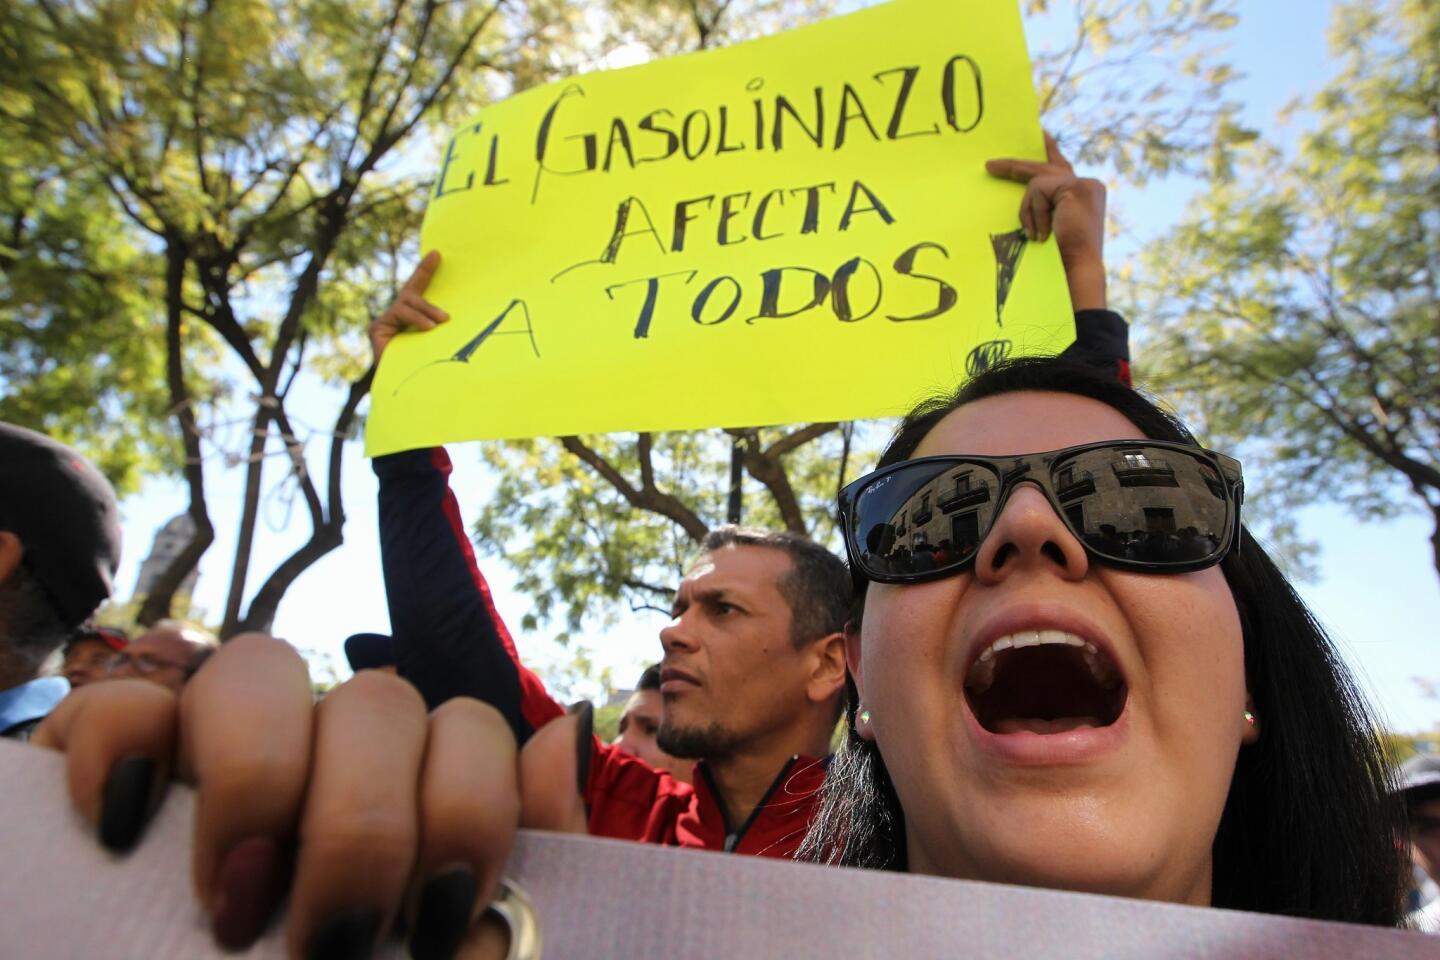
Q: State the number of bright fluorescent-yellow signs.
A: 1